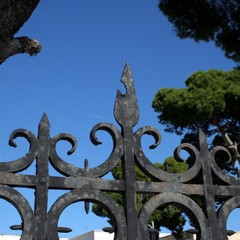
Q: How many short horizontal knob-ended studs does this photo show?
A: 6